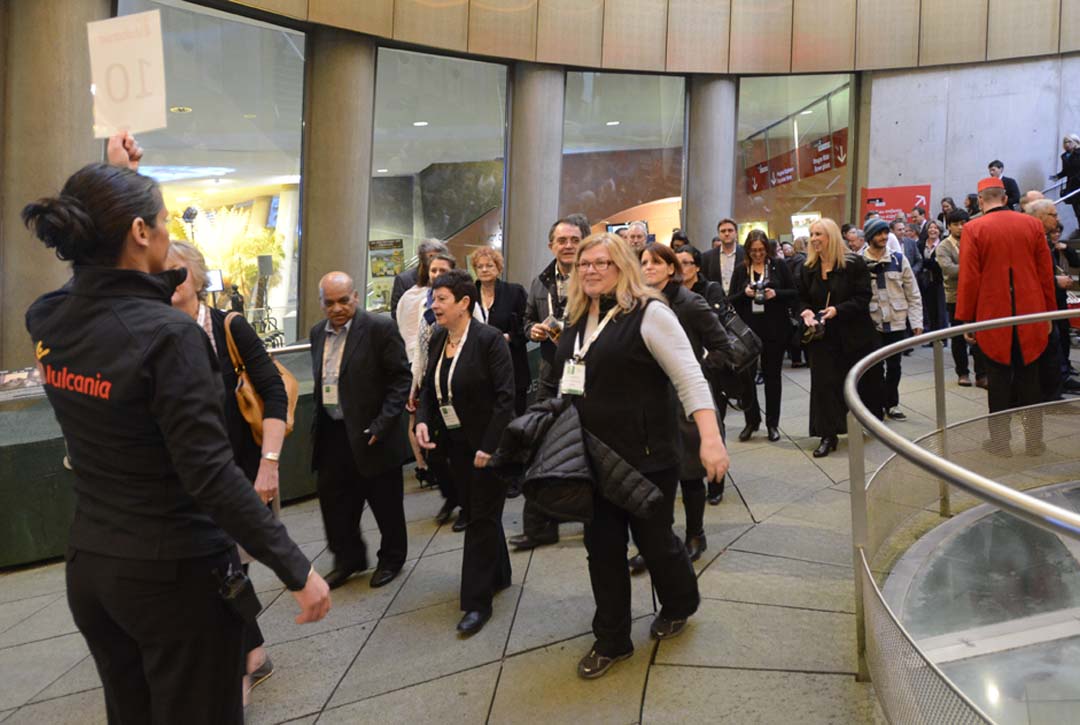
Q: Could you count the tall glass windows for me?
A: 4